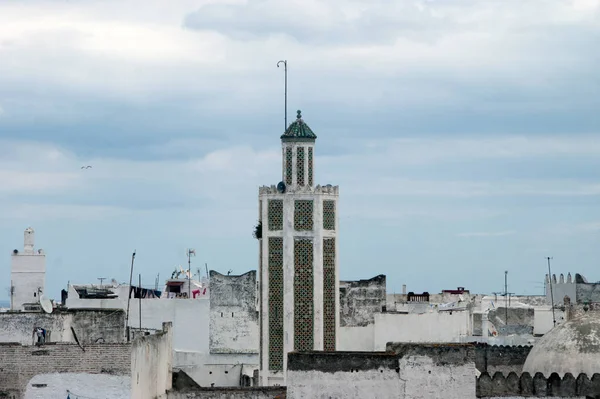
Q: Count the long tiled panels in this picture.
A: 3